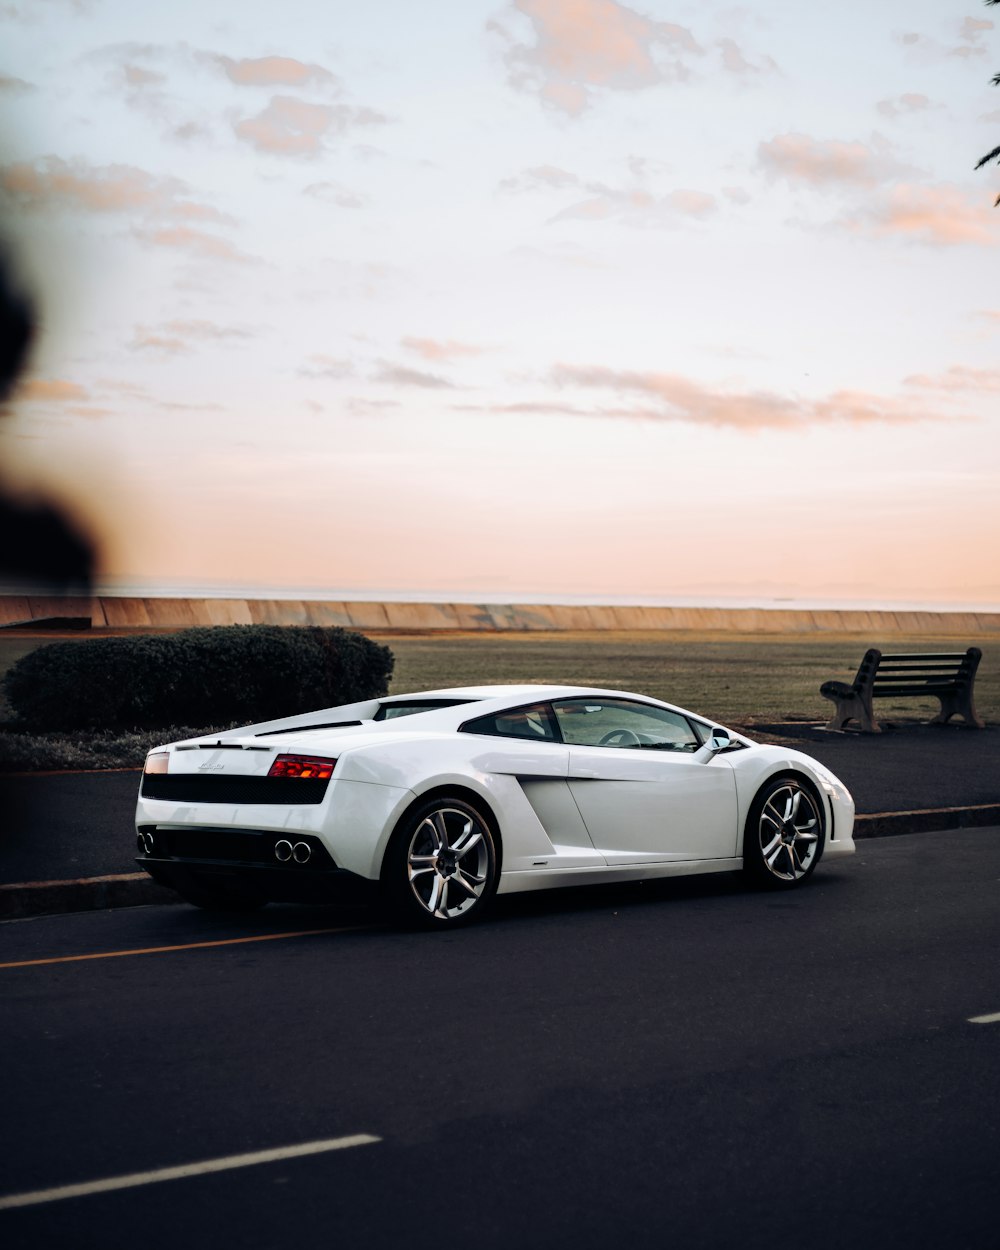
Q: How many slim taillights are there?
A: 2